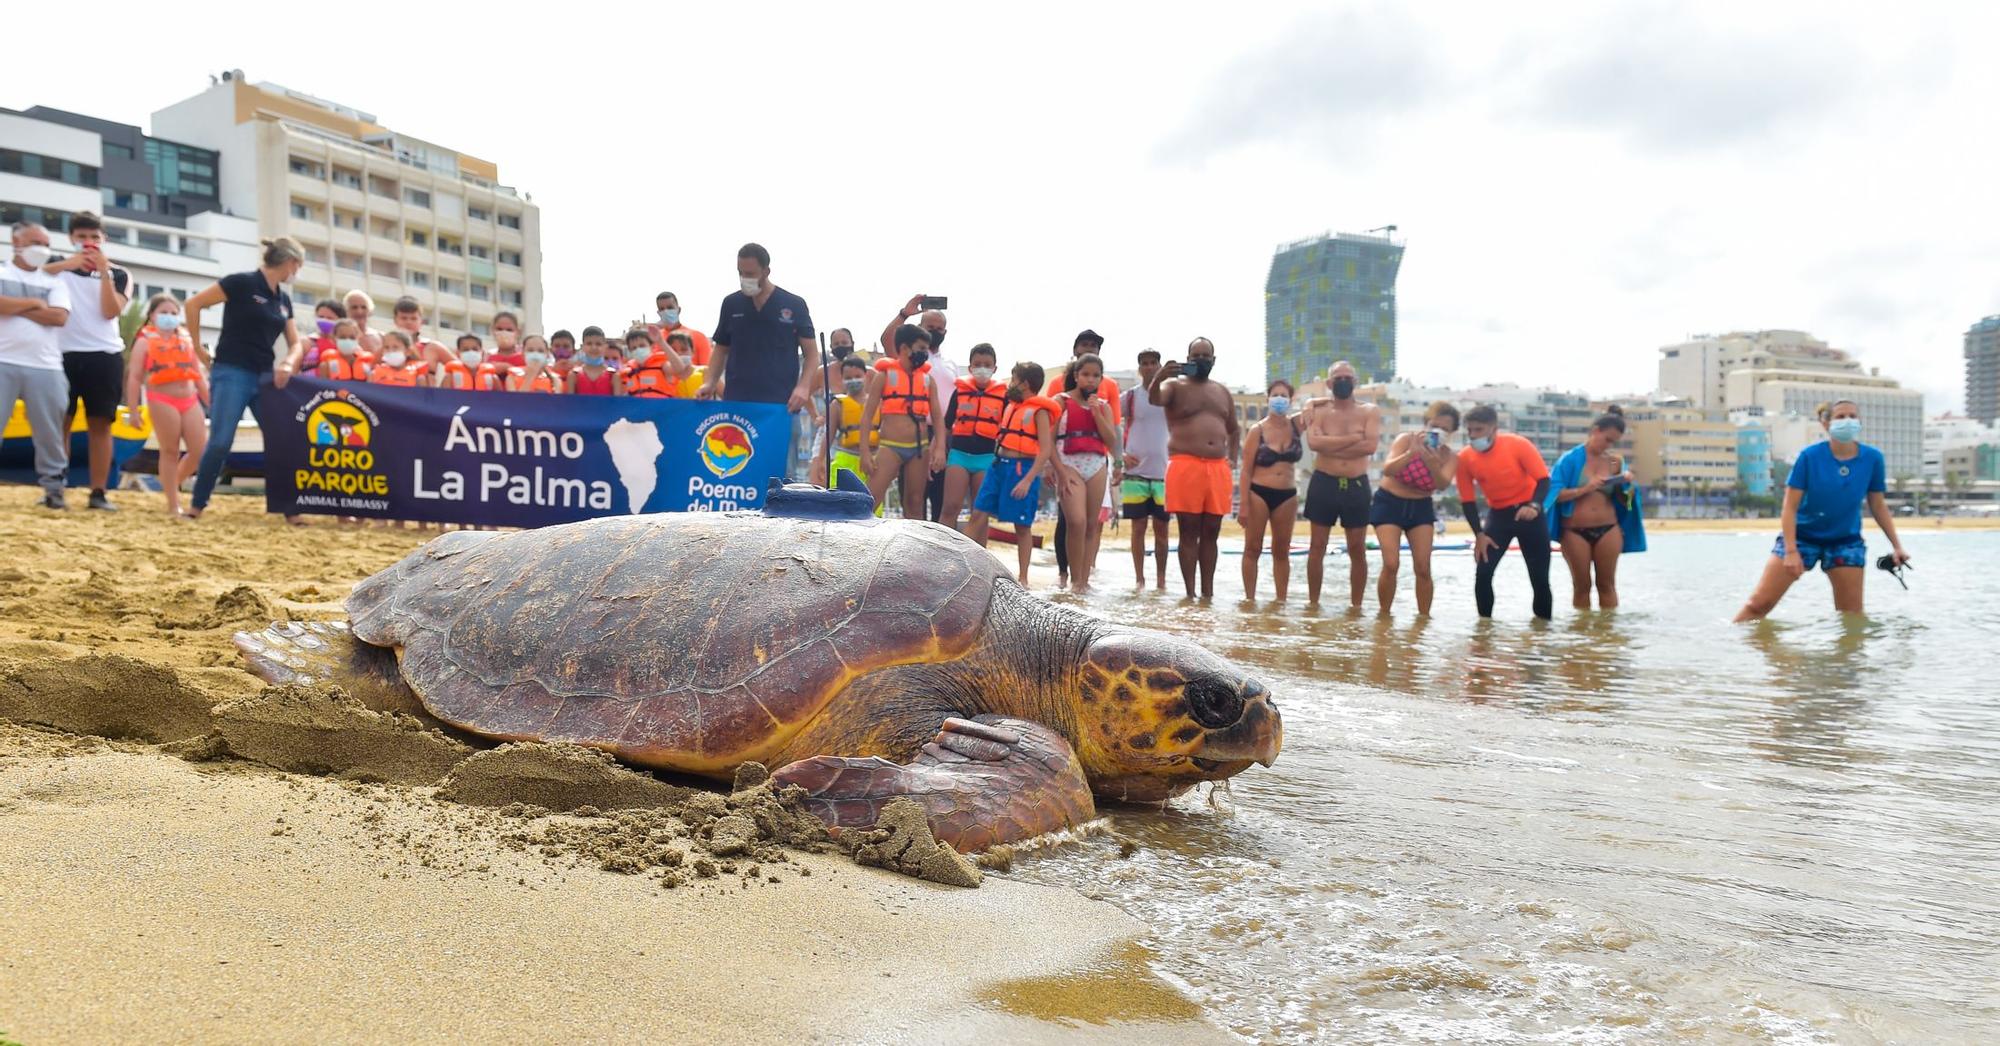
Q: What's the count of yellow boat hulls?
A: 1